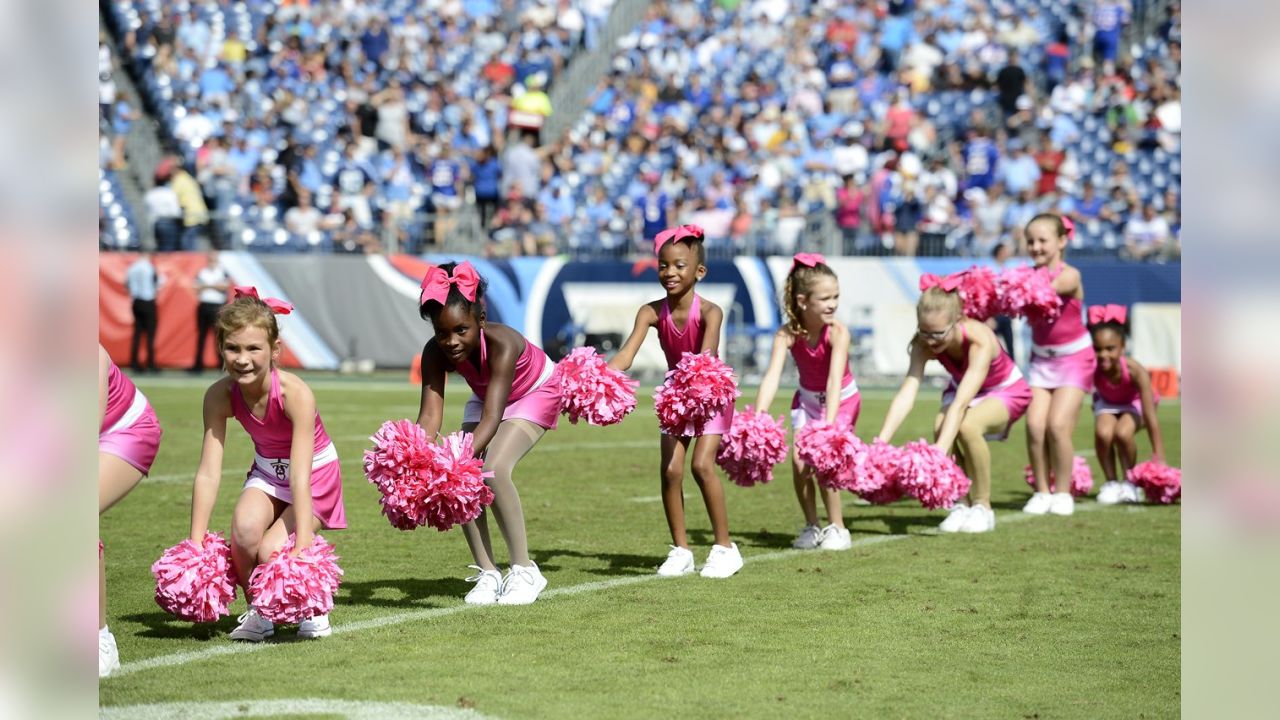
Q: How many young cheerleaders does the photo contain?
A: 8